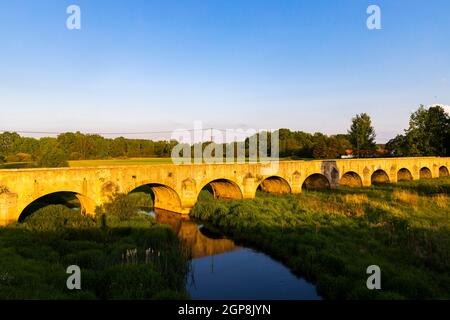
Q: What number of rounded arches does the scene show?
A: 10